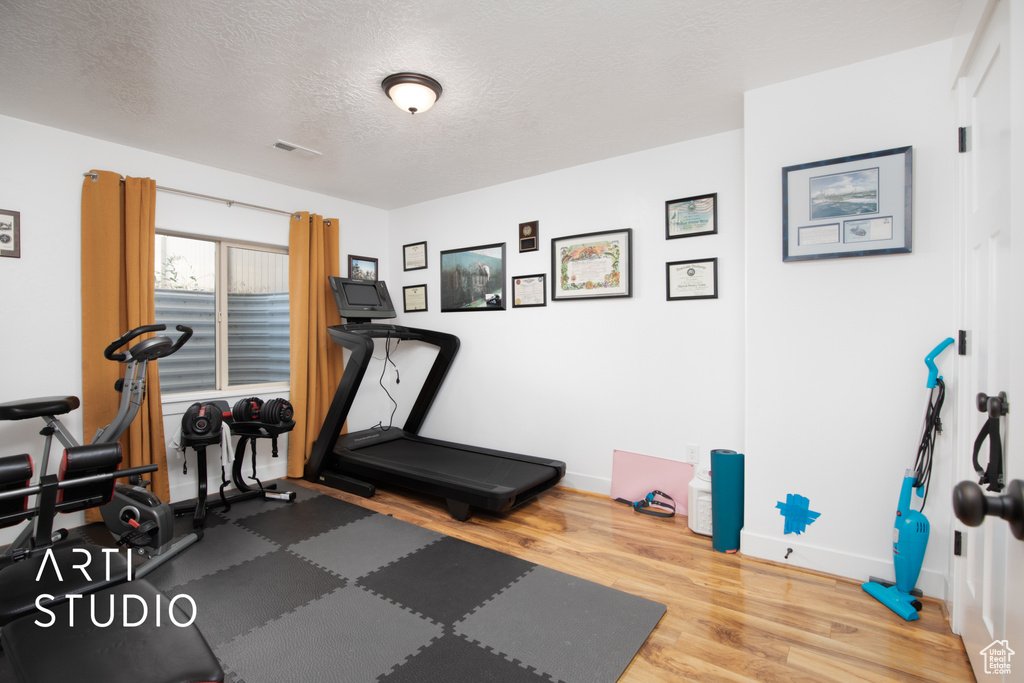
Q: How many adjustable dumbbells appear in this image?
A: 2